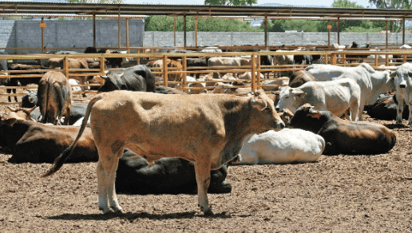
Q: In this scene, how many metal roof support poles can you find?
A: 12